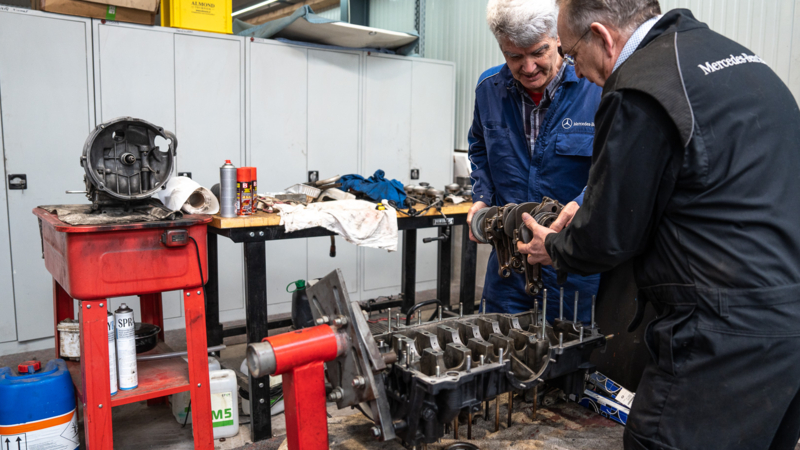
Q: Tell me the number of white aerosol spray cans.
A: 2